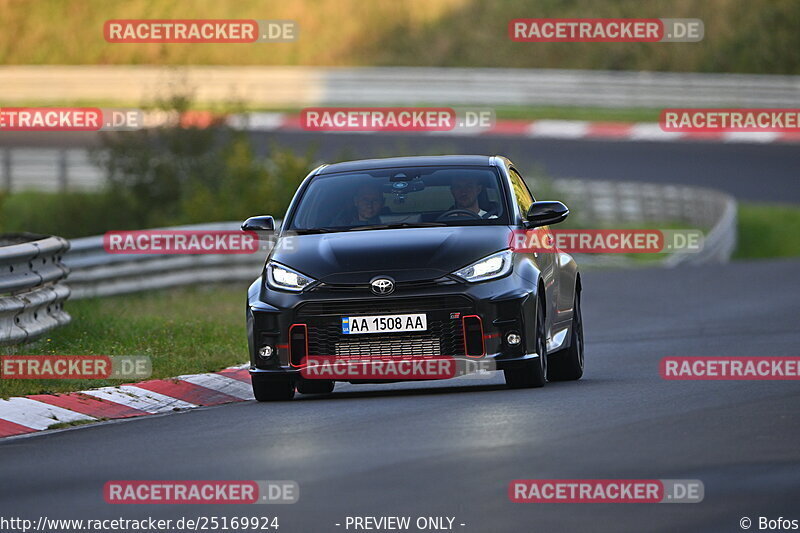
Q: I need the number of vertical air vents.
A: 2